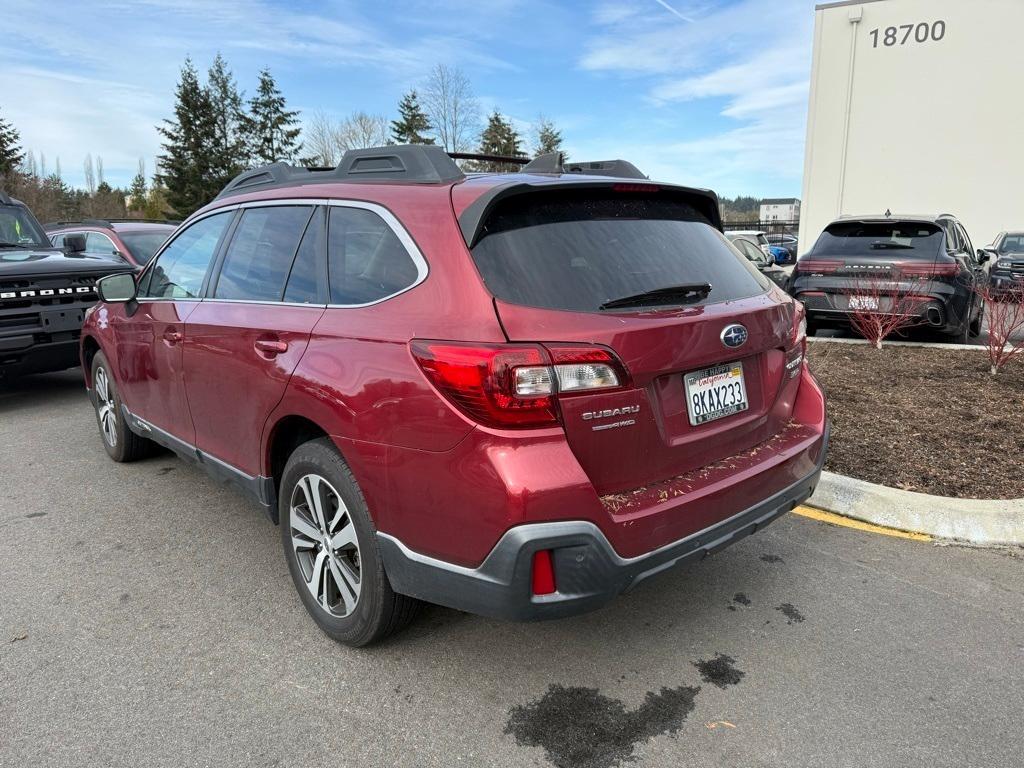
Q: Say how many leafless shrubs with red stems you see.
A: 2